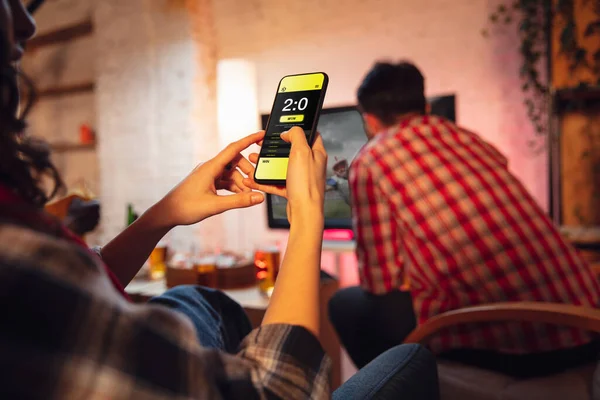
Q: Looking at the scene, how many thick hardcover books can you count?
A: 0